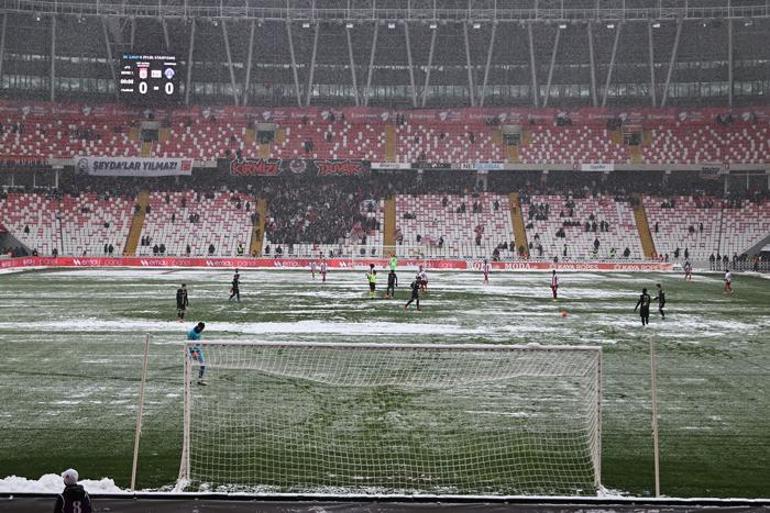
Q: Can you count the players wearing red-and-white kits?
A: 7